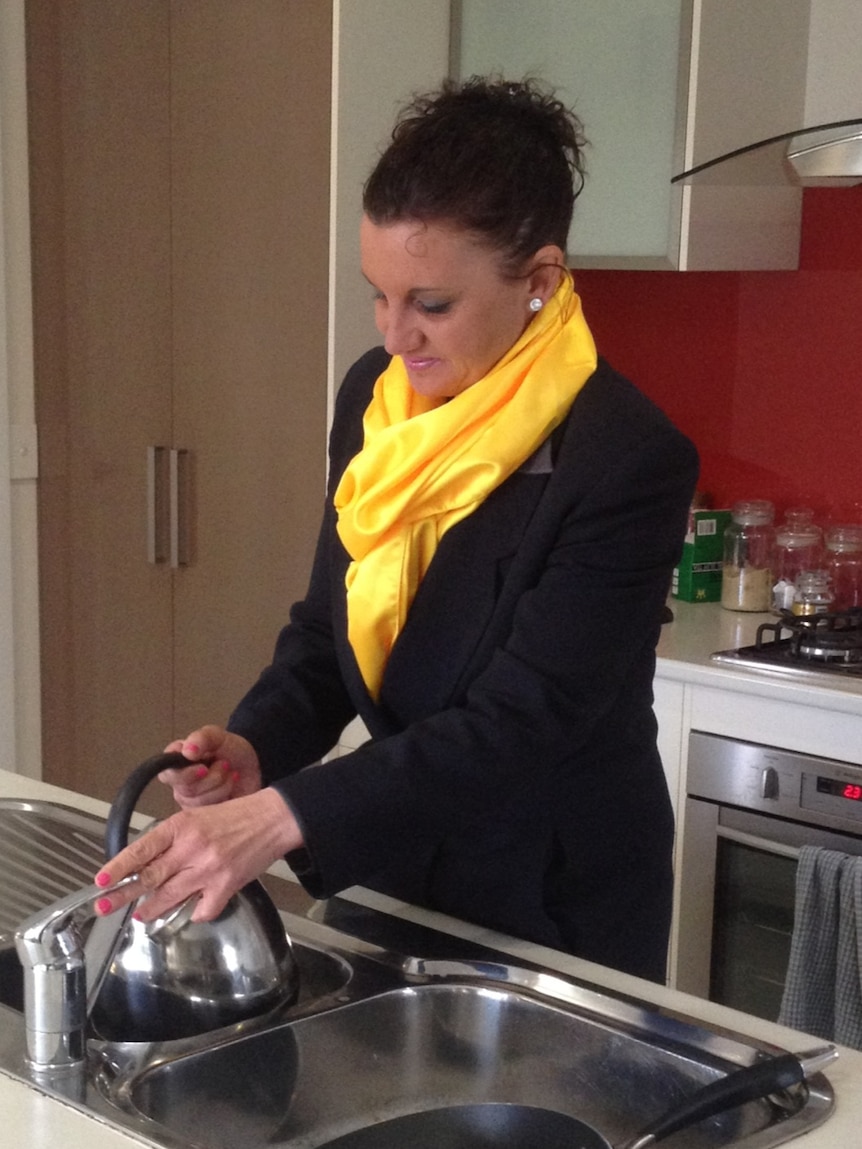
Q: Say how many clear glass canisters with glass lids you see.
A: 4